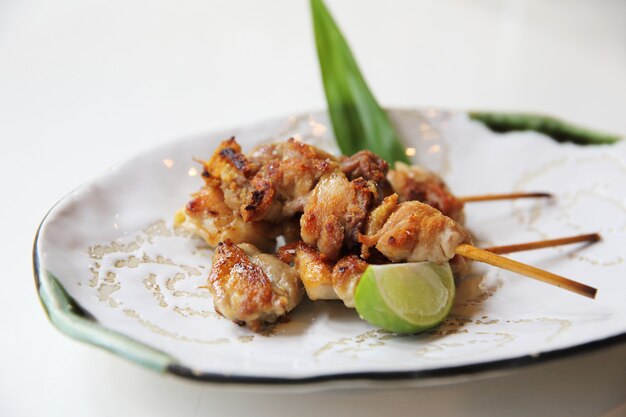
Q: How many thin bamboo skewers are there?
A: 3